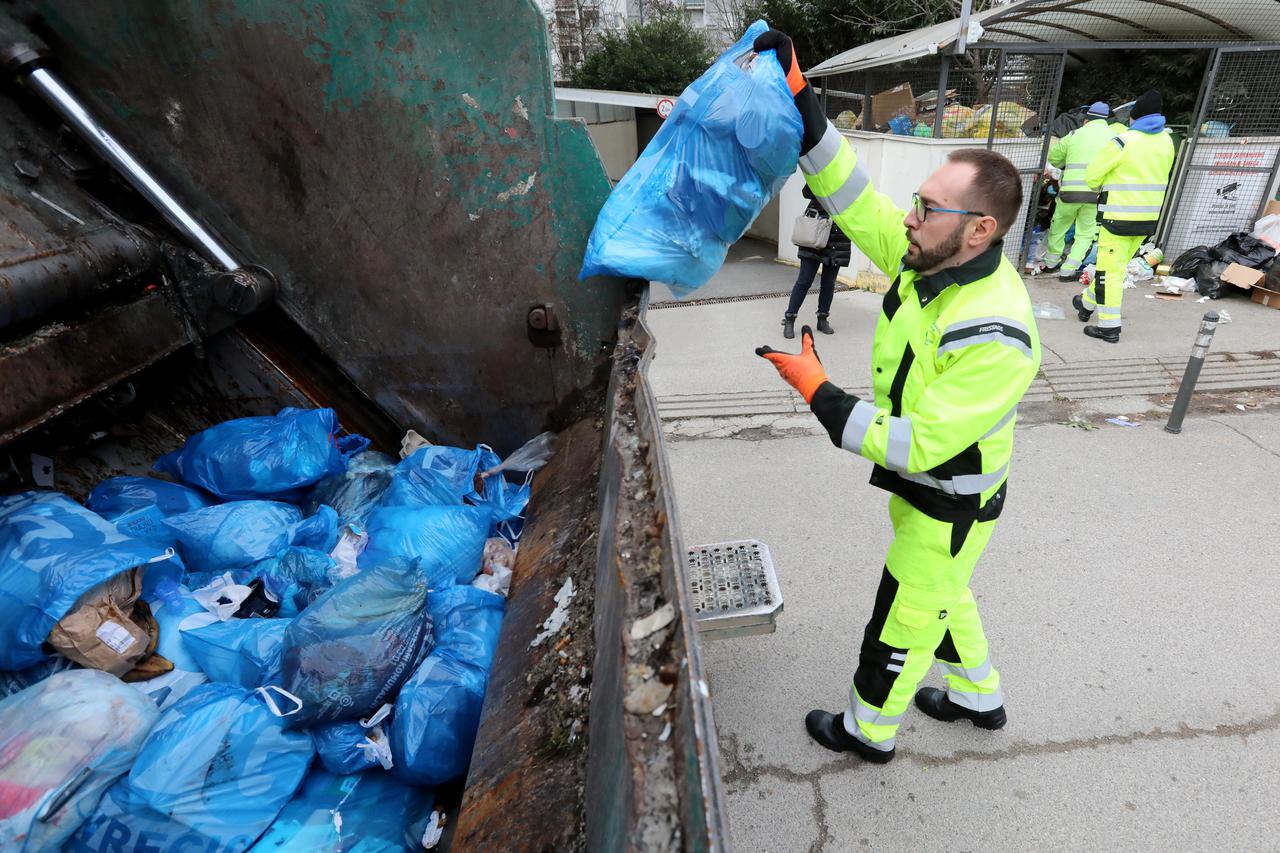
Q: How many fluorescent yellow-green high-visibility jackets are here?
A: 3